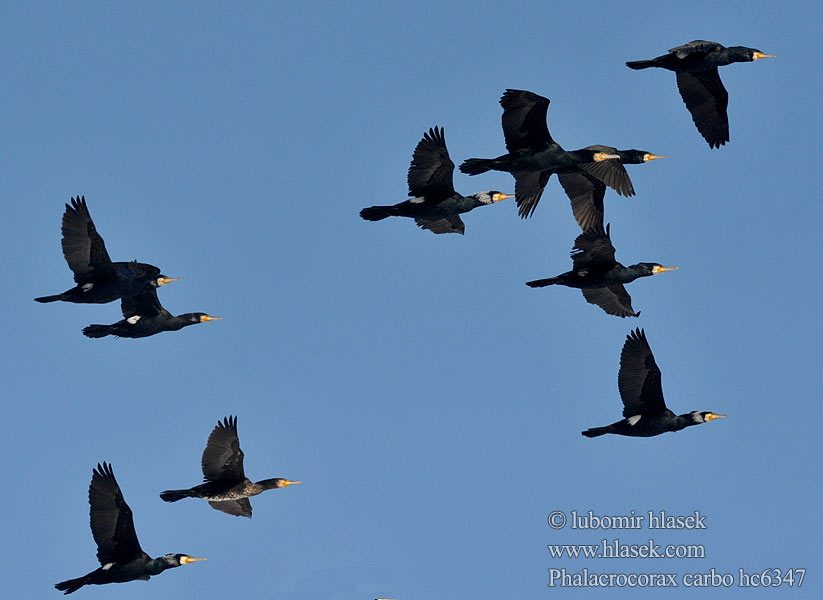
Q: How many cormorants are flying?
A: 10